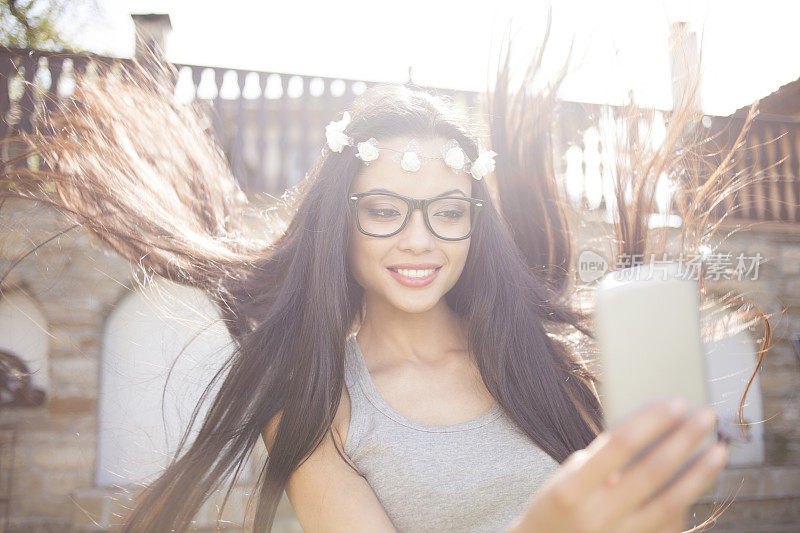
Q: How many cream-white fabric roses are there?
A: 5